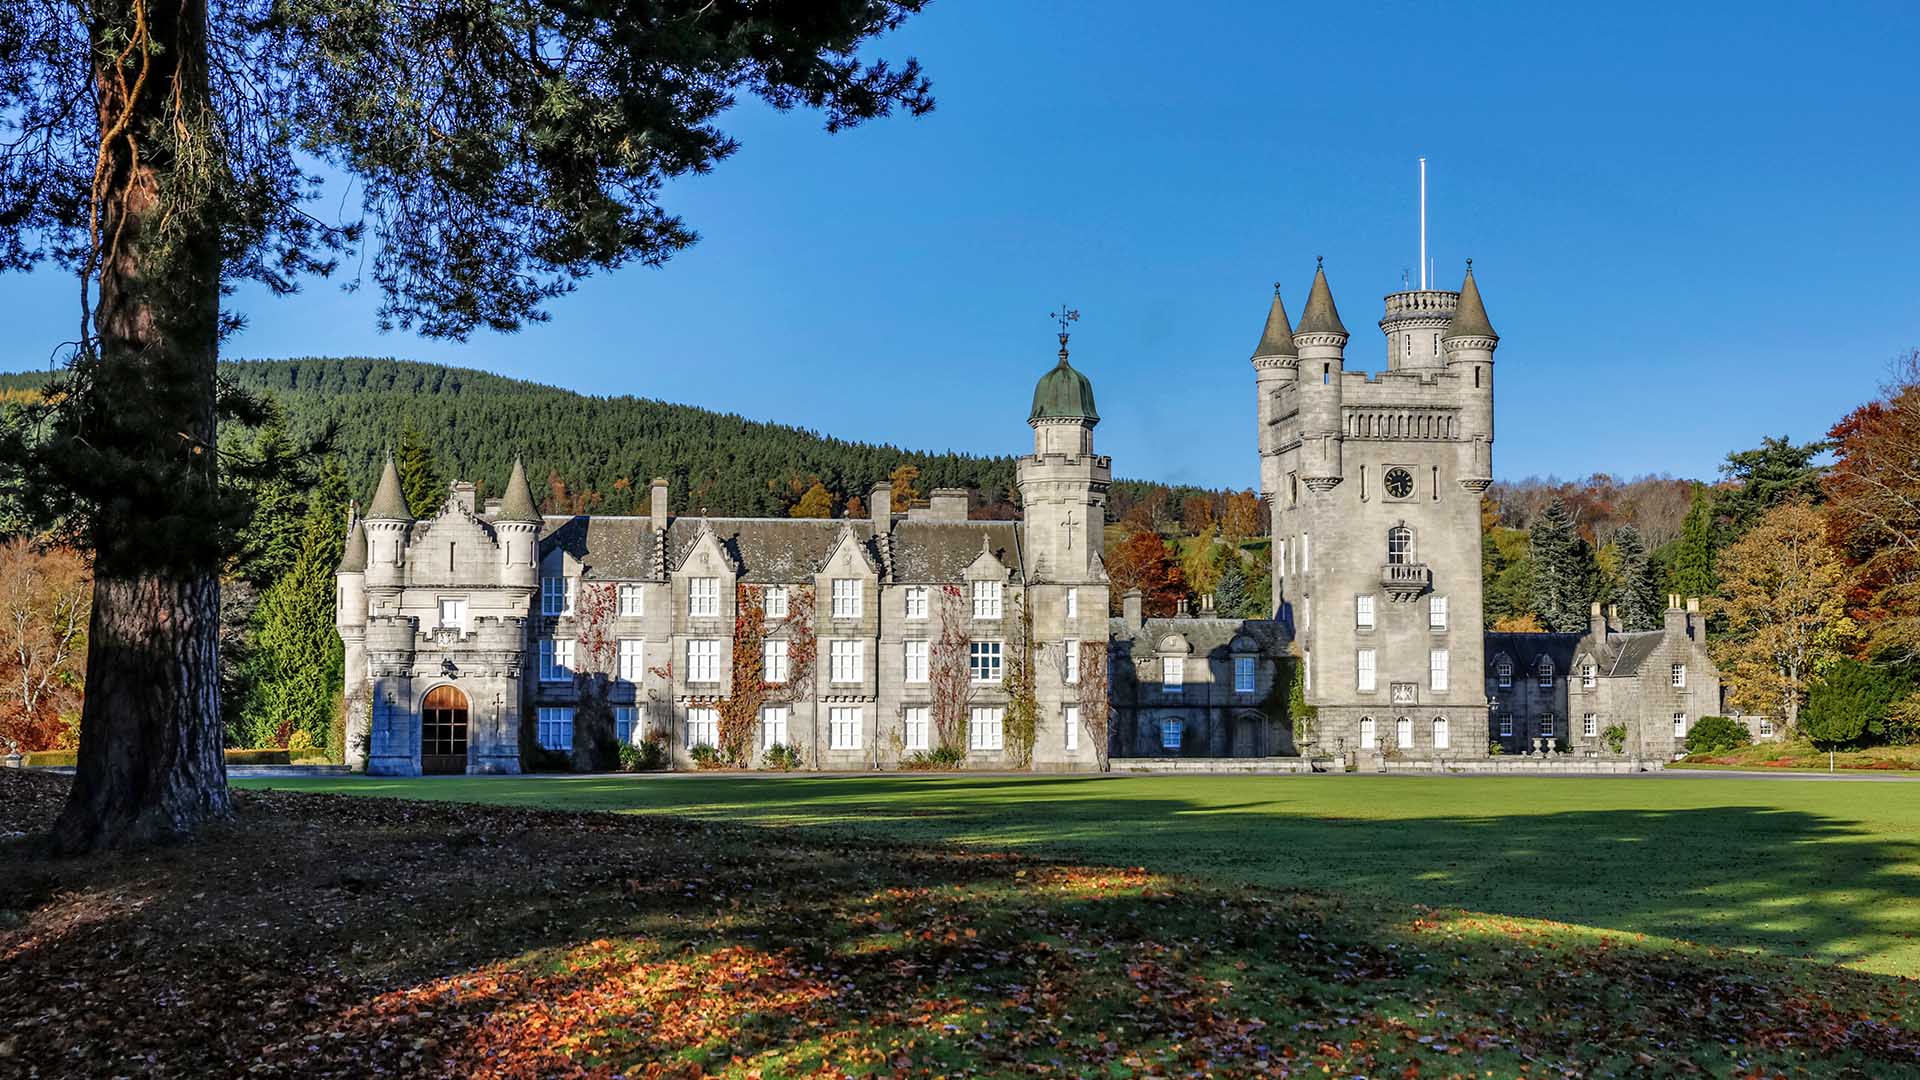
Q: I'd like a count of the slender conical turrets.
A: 6